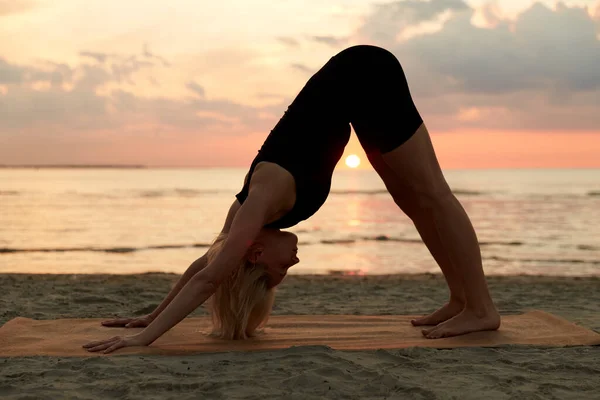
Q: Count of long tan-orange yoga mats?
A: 1